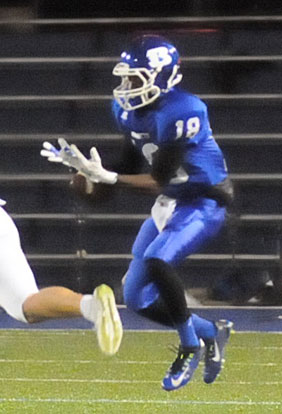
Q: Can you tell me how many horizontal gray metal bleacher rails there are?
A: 7